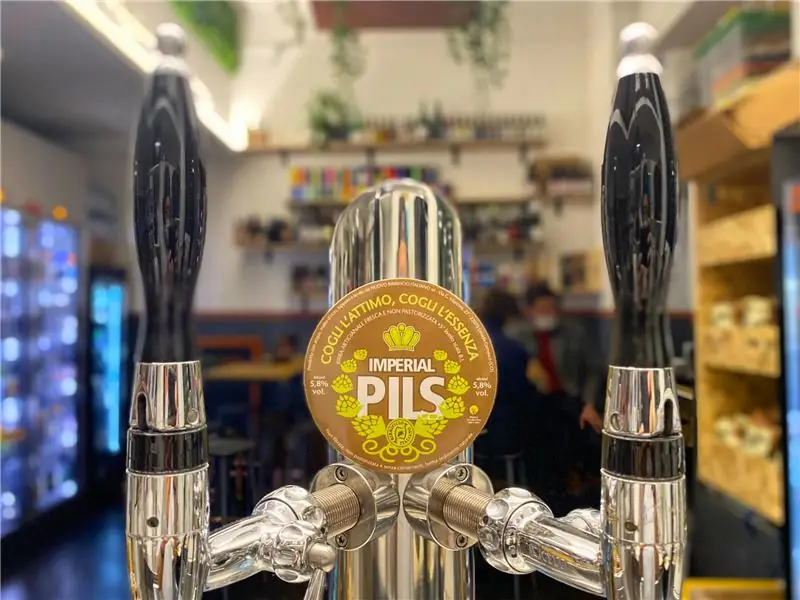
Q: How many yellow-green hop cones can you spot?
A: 10